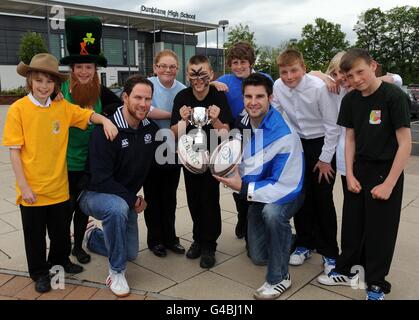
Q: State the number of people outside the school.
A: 10